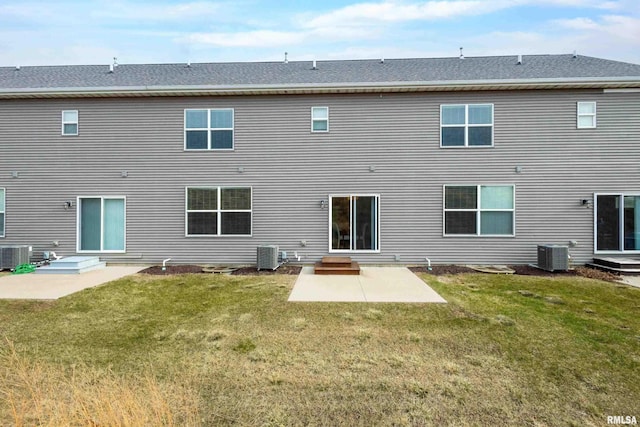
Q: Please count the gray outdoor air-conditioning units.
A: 3